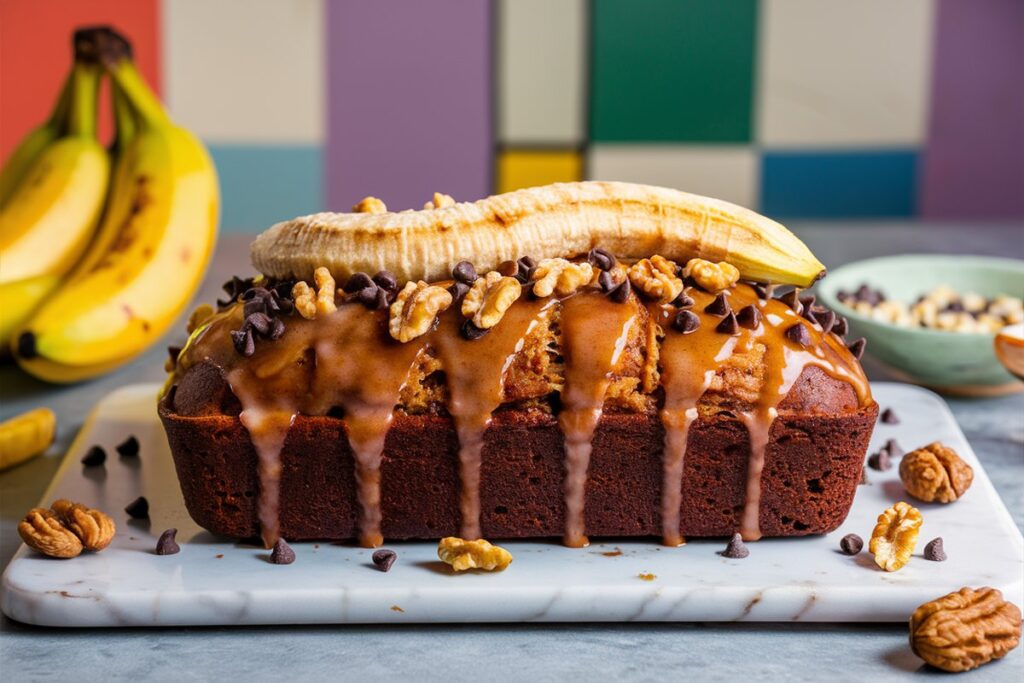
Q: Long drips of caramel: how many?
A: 6